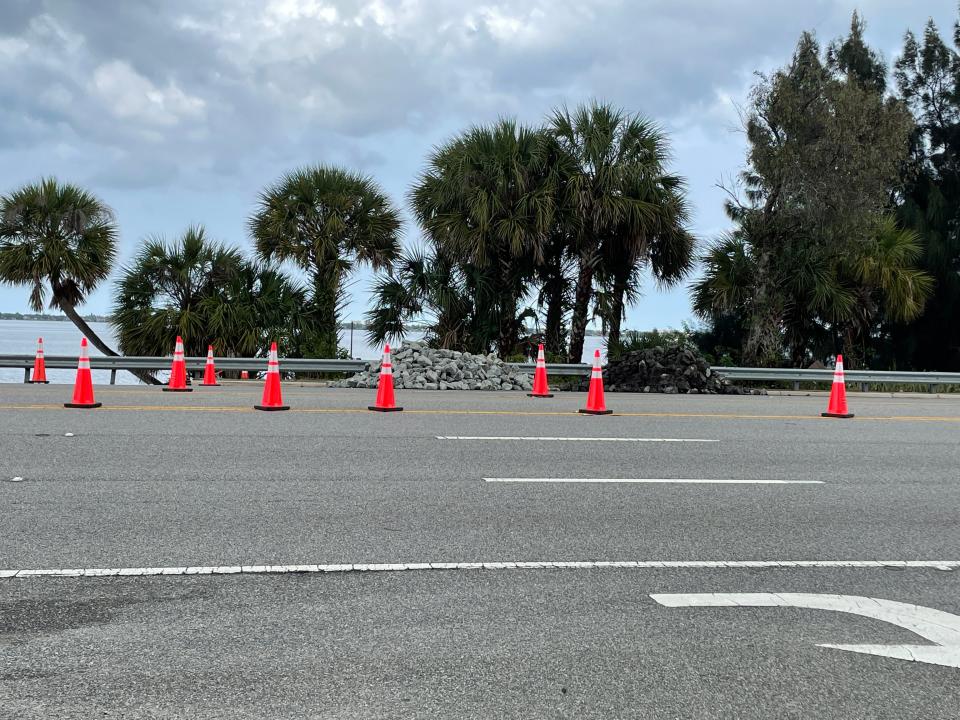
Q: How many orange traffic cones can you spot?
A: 9